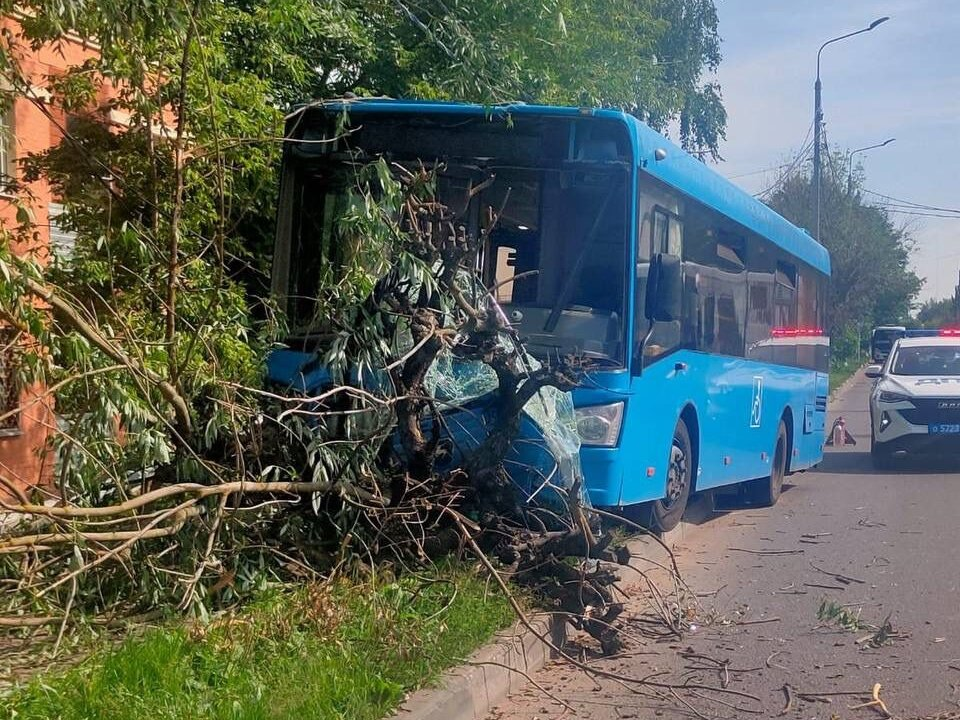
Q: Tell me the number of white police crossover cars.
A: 1